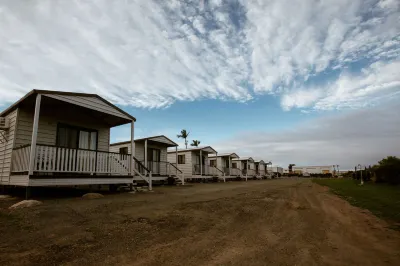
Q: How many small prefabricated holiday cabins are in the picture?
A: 7